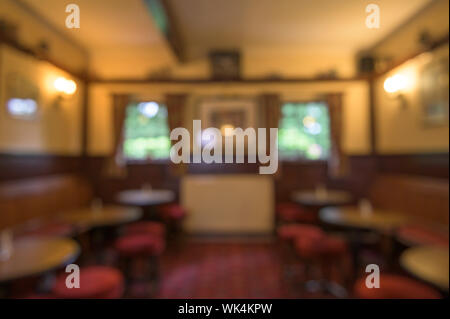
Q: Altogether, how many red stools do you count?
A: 8